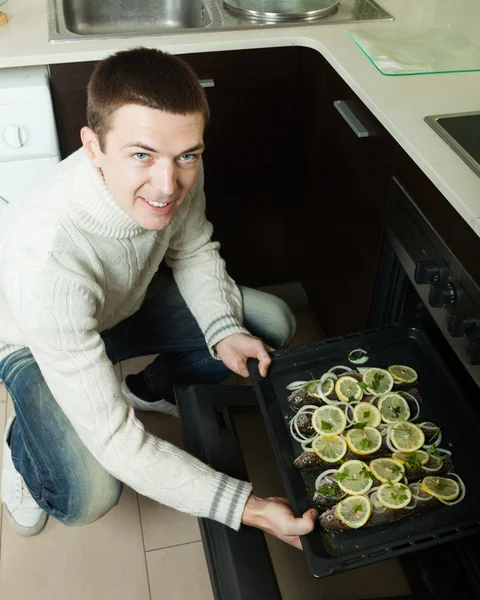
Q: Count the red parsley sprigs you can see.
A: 0